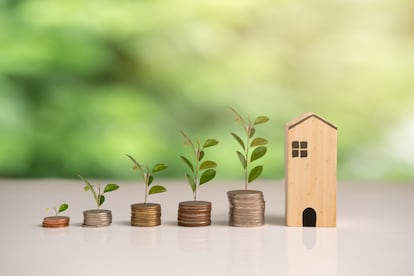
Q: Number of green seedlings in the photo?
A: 5